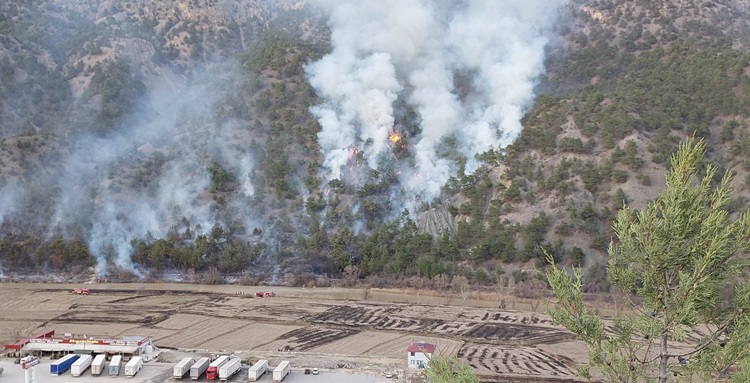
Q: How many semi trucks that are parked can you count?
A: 11